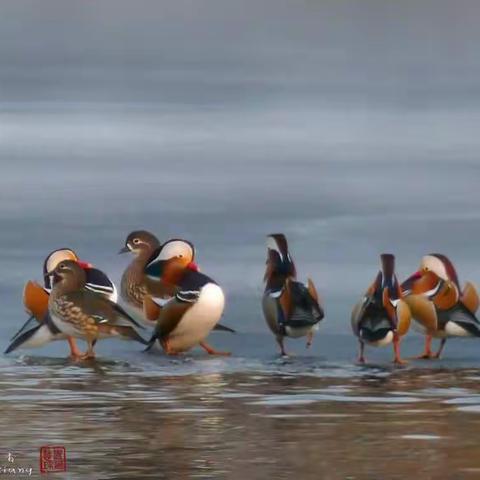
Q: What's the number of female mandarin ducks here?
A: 2